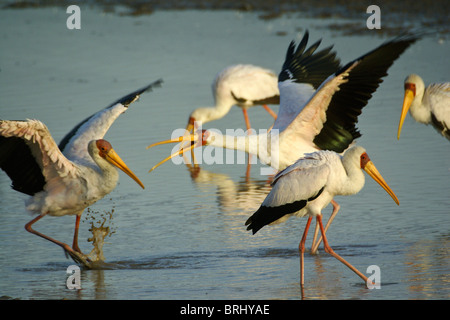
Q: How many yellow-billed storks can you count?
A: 5